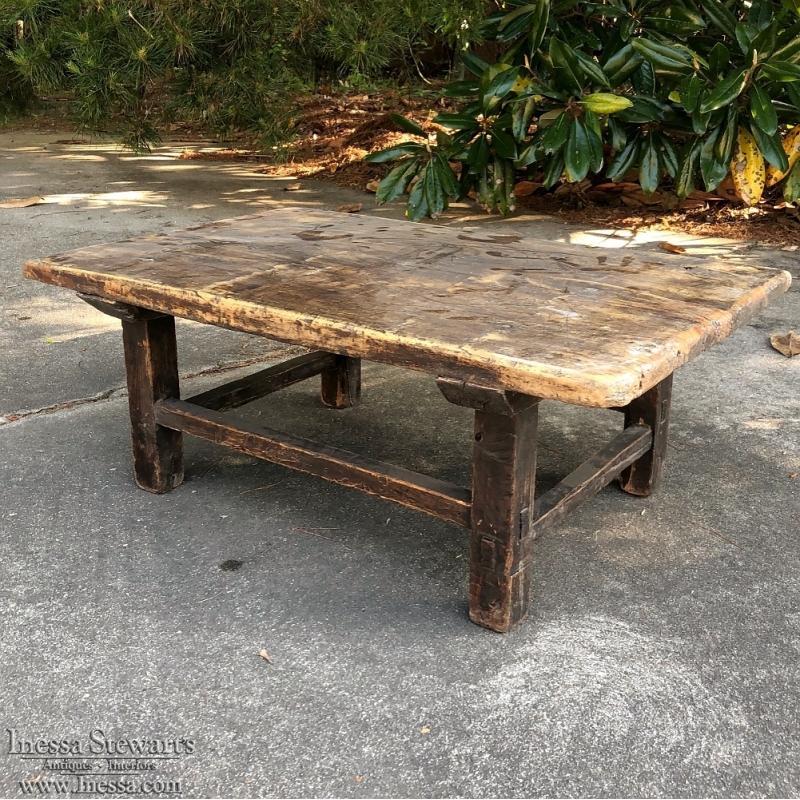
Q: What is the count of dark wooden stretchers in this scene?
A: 3